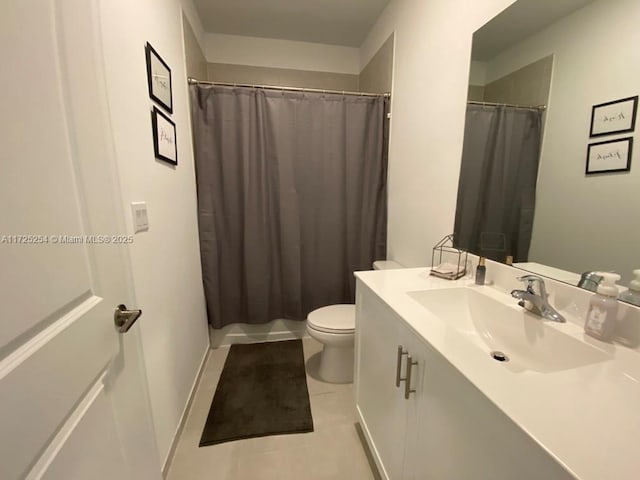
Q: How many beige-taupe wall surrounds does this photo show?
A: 1